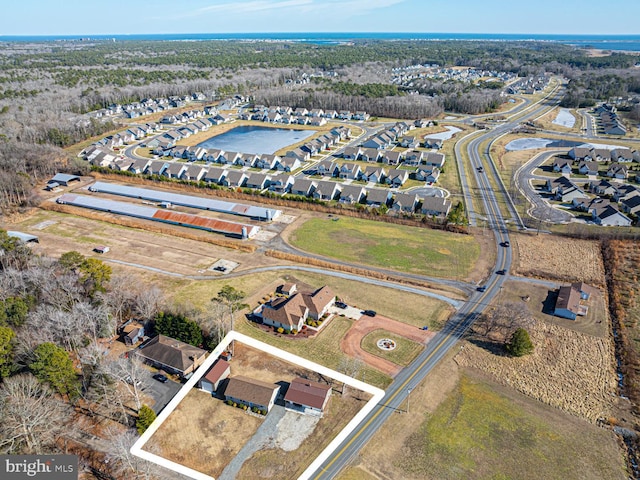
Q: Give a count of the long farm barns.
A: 2